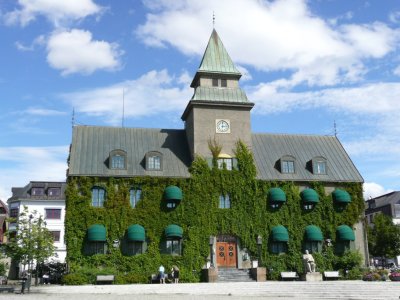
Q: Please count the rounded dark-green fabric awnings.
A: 10